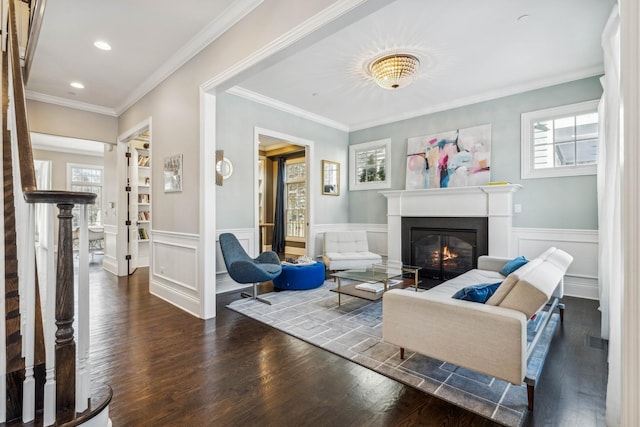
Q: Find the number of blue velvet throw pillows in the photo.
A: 2